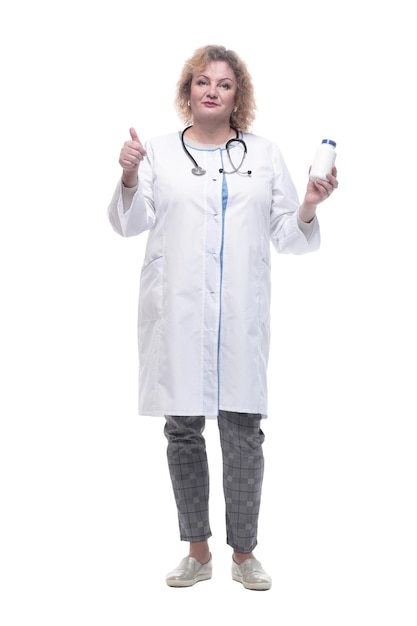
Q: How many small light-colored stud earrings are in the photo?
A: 2